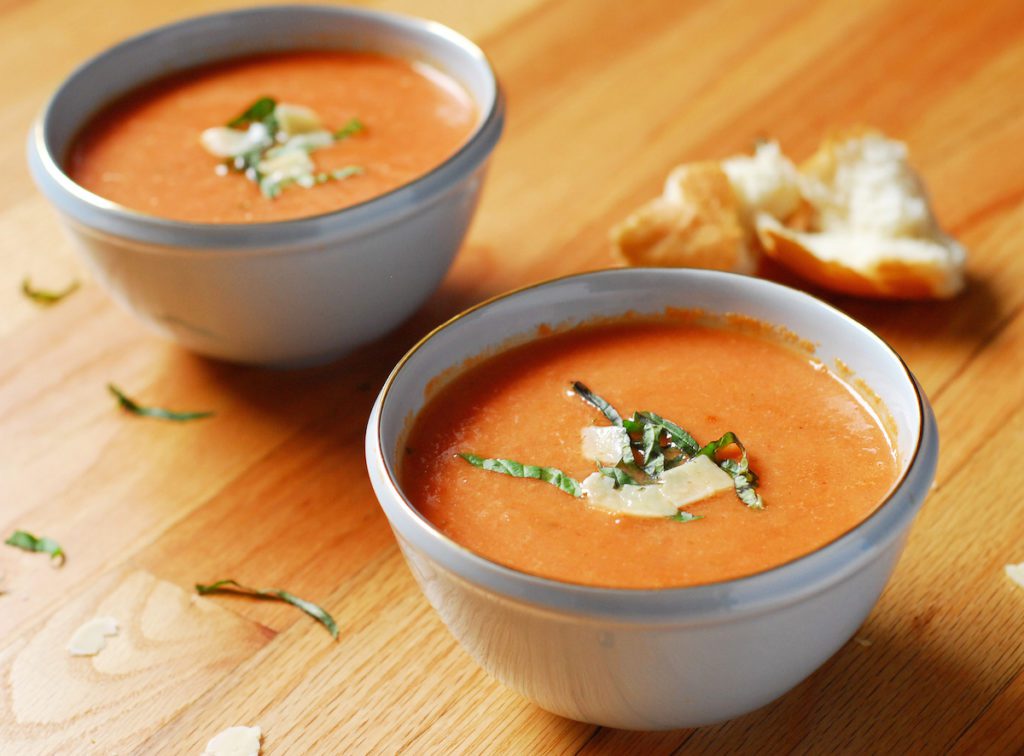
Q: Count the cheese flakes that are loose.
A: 3